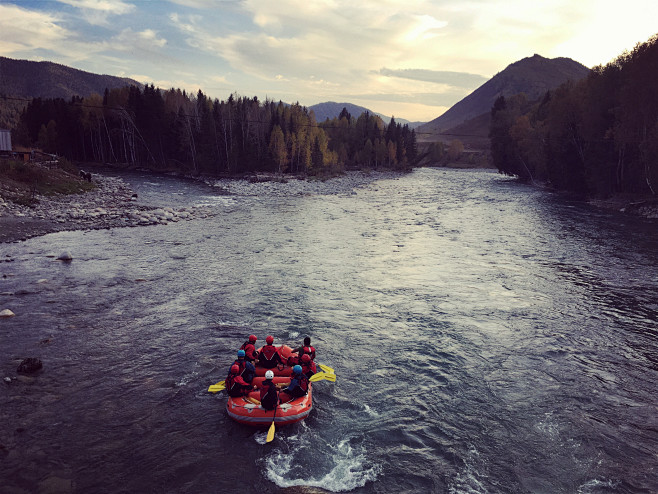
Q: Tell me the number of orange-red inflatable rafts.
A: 1